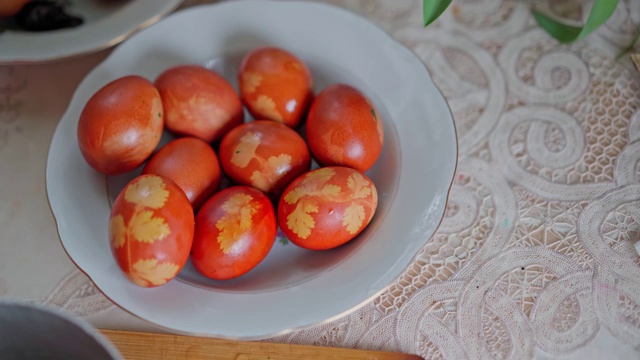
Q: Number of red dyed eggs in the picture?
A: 9